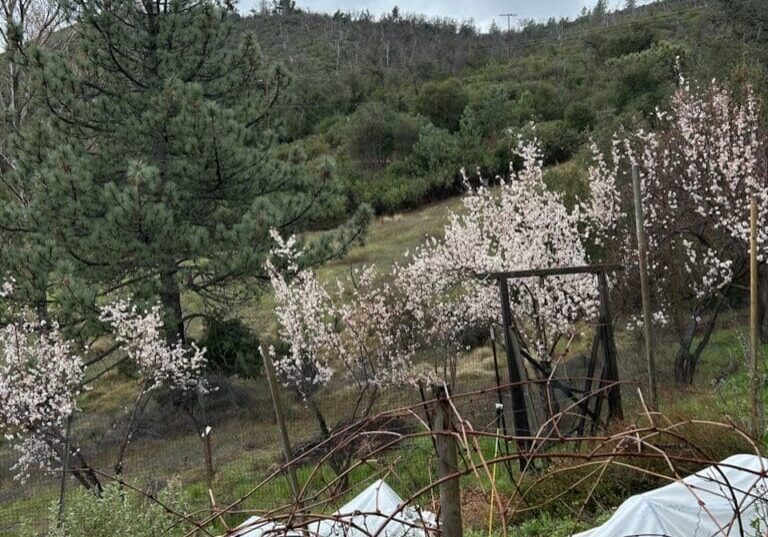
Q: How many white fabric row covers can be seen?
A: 2